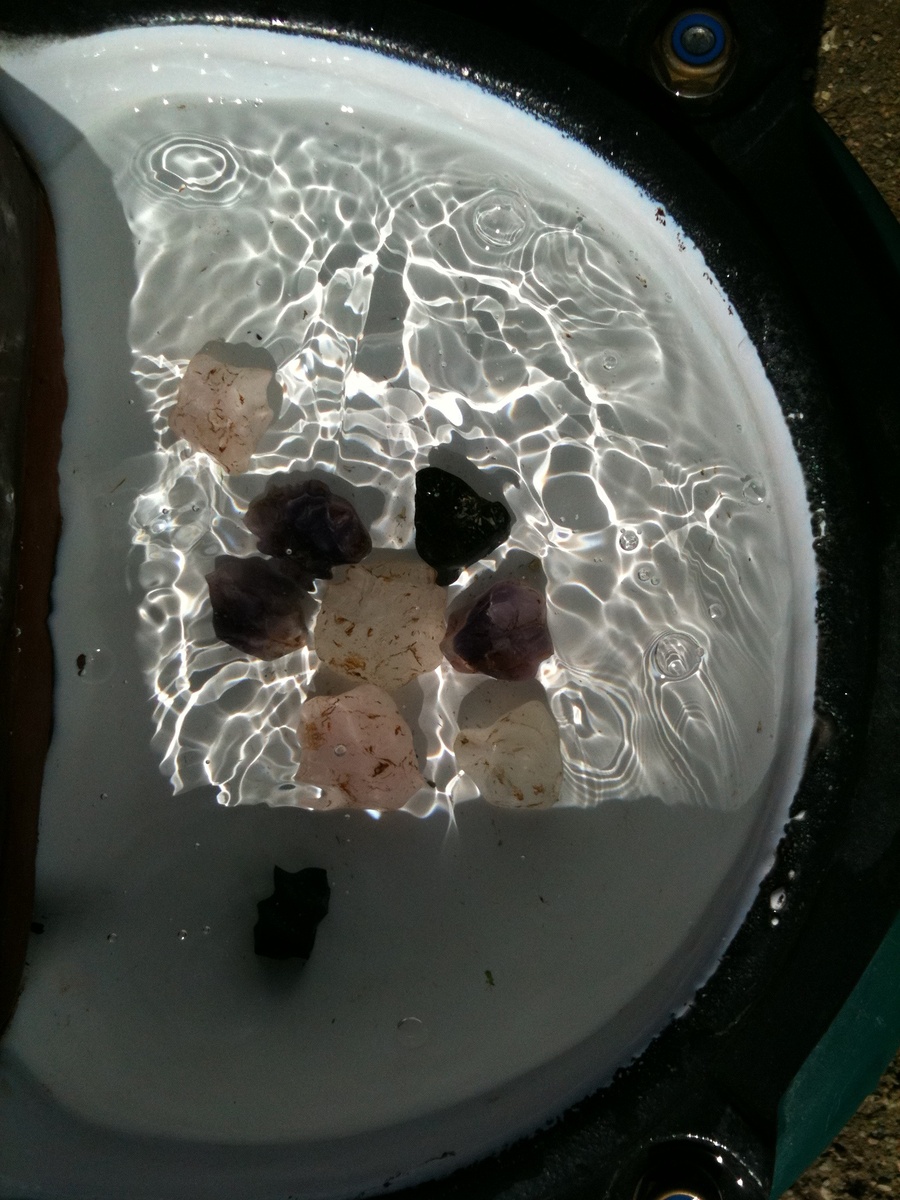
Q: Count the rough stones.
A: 9